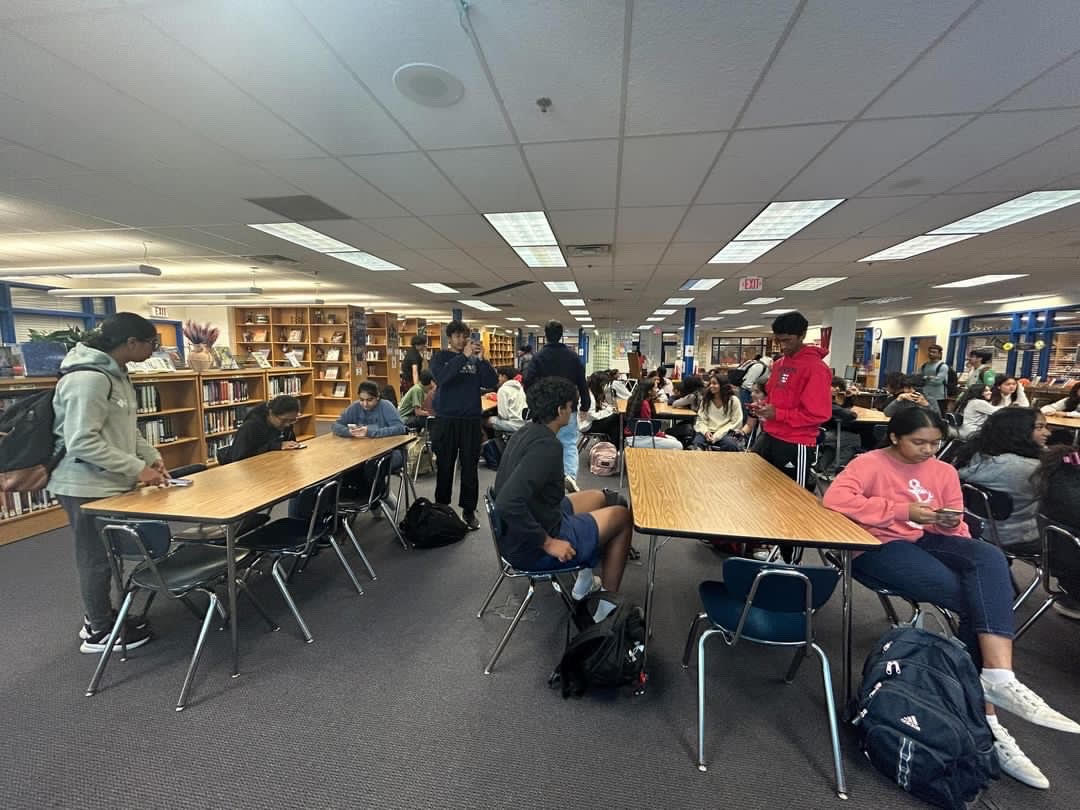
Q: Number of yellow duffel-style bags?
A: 0